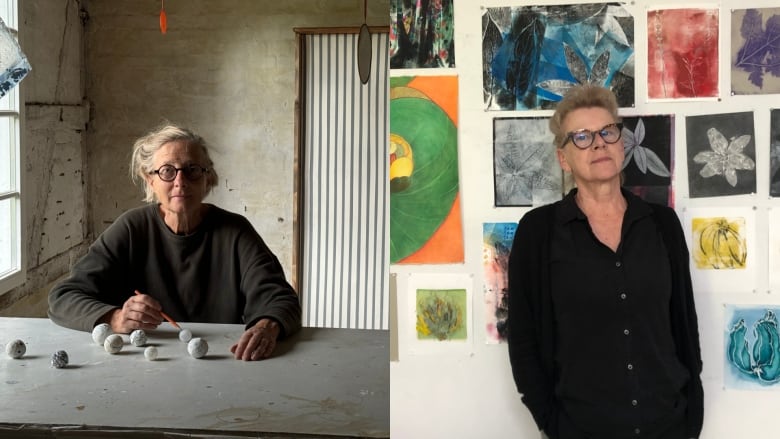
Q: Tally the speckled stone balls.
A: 8